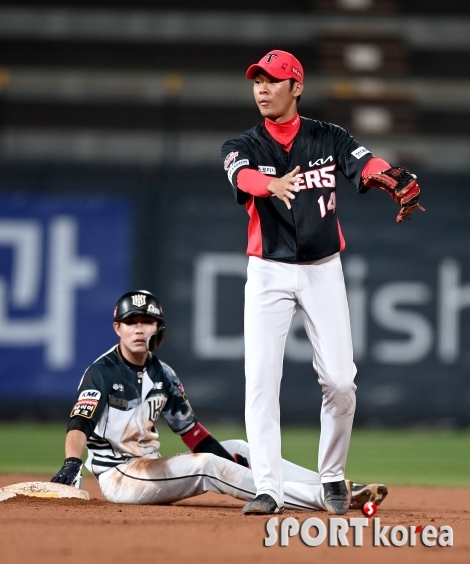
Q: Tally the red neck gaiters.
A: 1